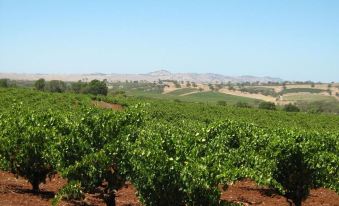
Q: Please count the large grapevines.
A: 4